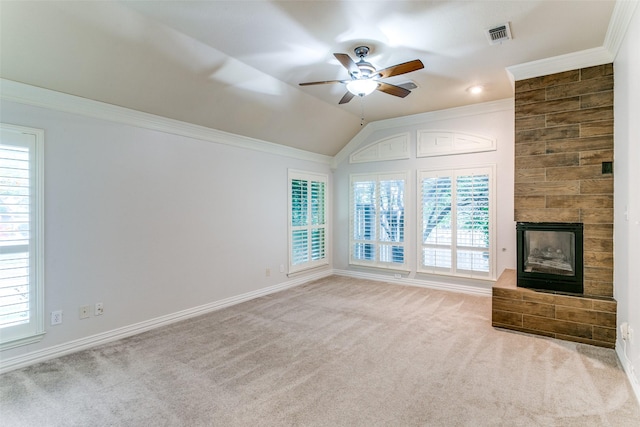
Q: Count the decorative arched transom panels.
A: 2